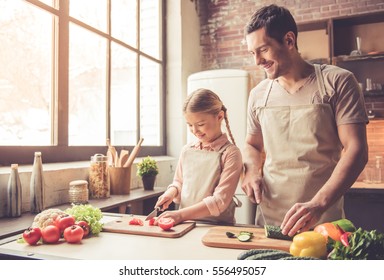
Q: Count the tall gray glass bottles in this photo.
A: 2